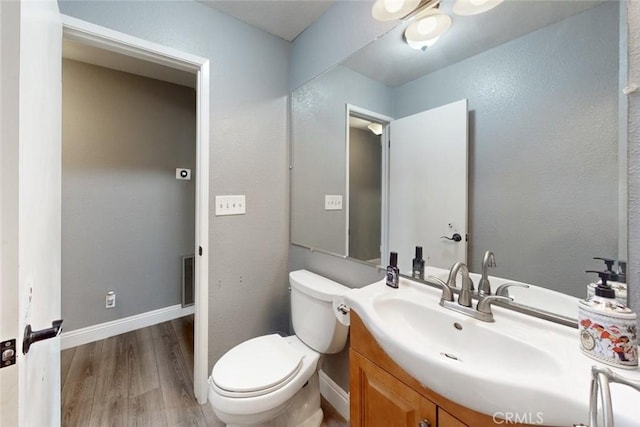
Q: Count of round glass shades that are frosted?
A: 3